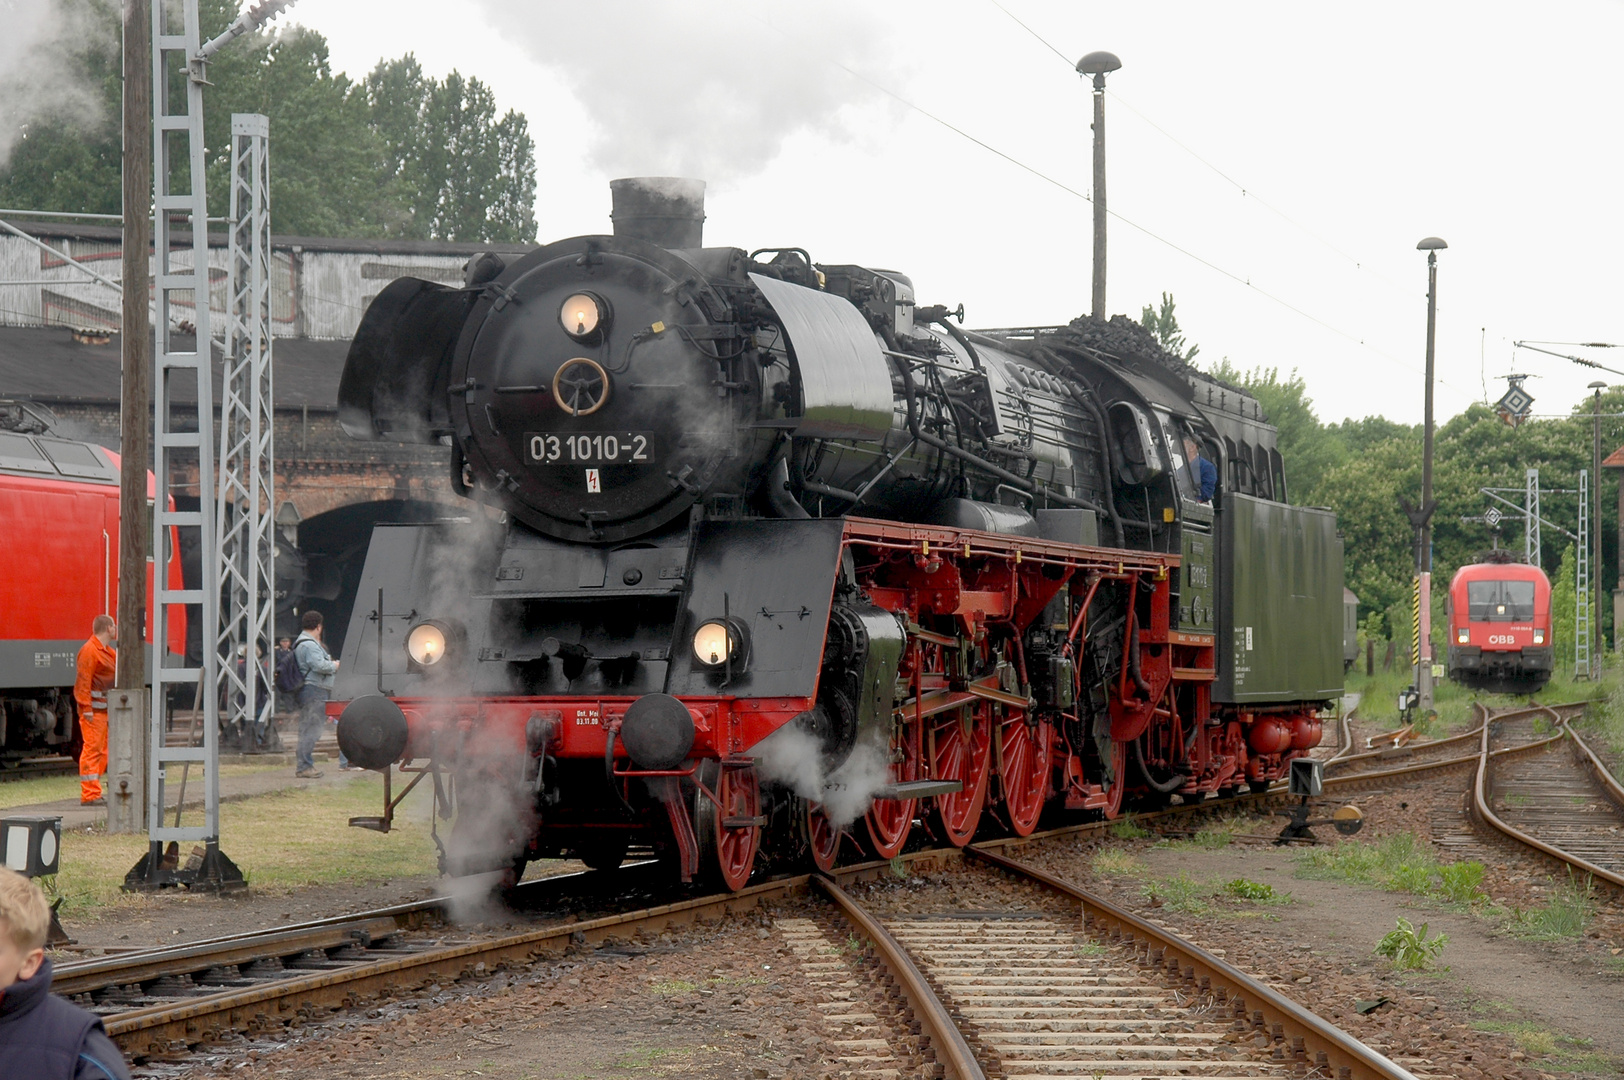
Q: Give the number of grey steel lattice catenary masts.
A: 4